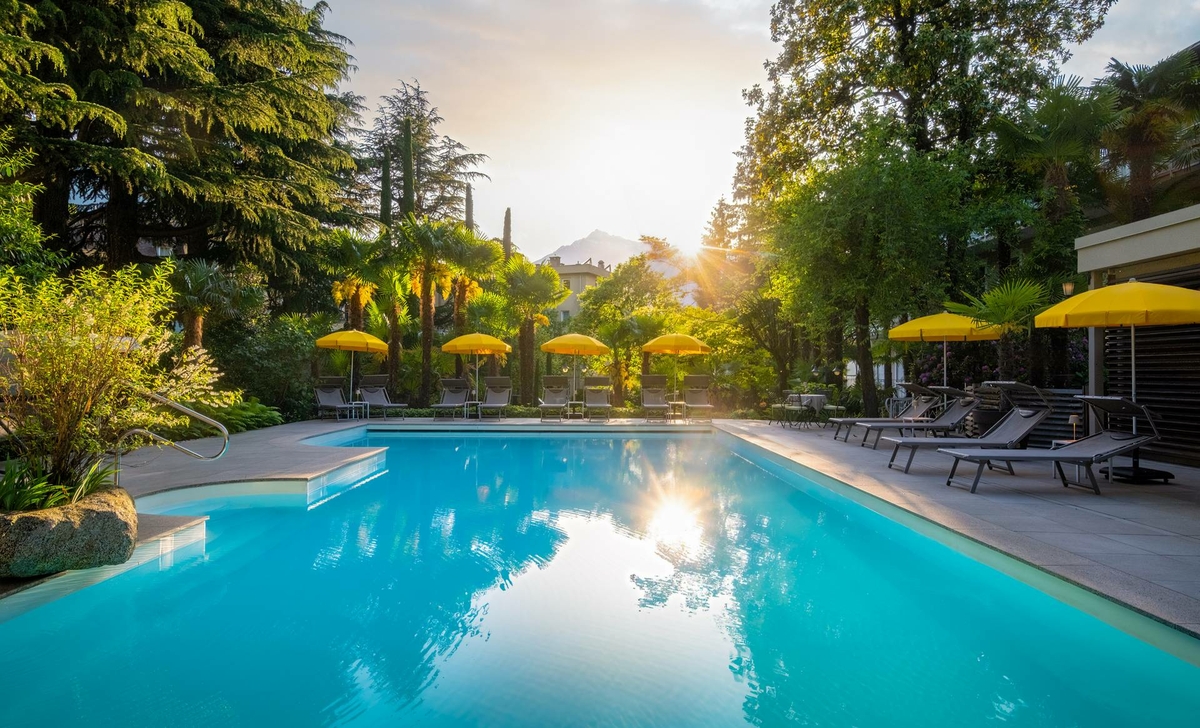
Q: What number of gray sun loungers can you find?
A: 12